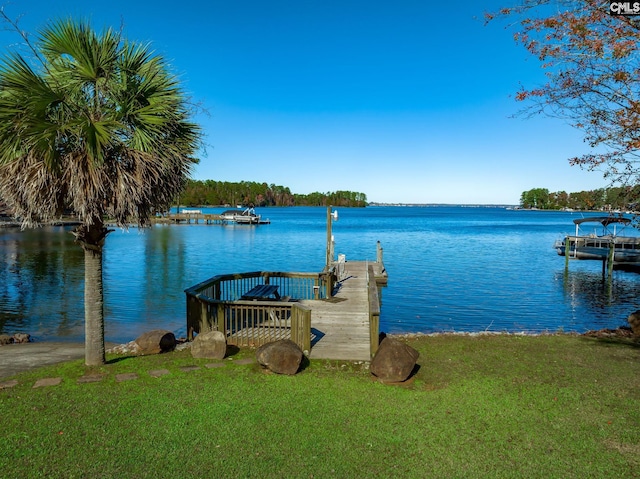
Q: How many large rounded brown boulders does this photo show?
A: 4